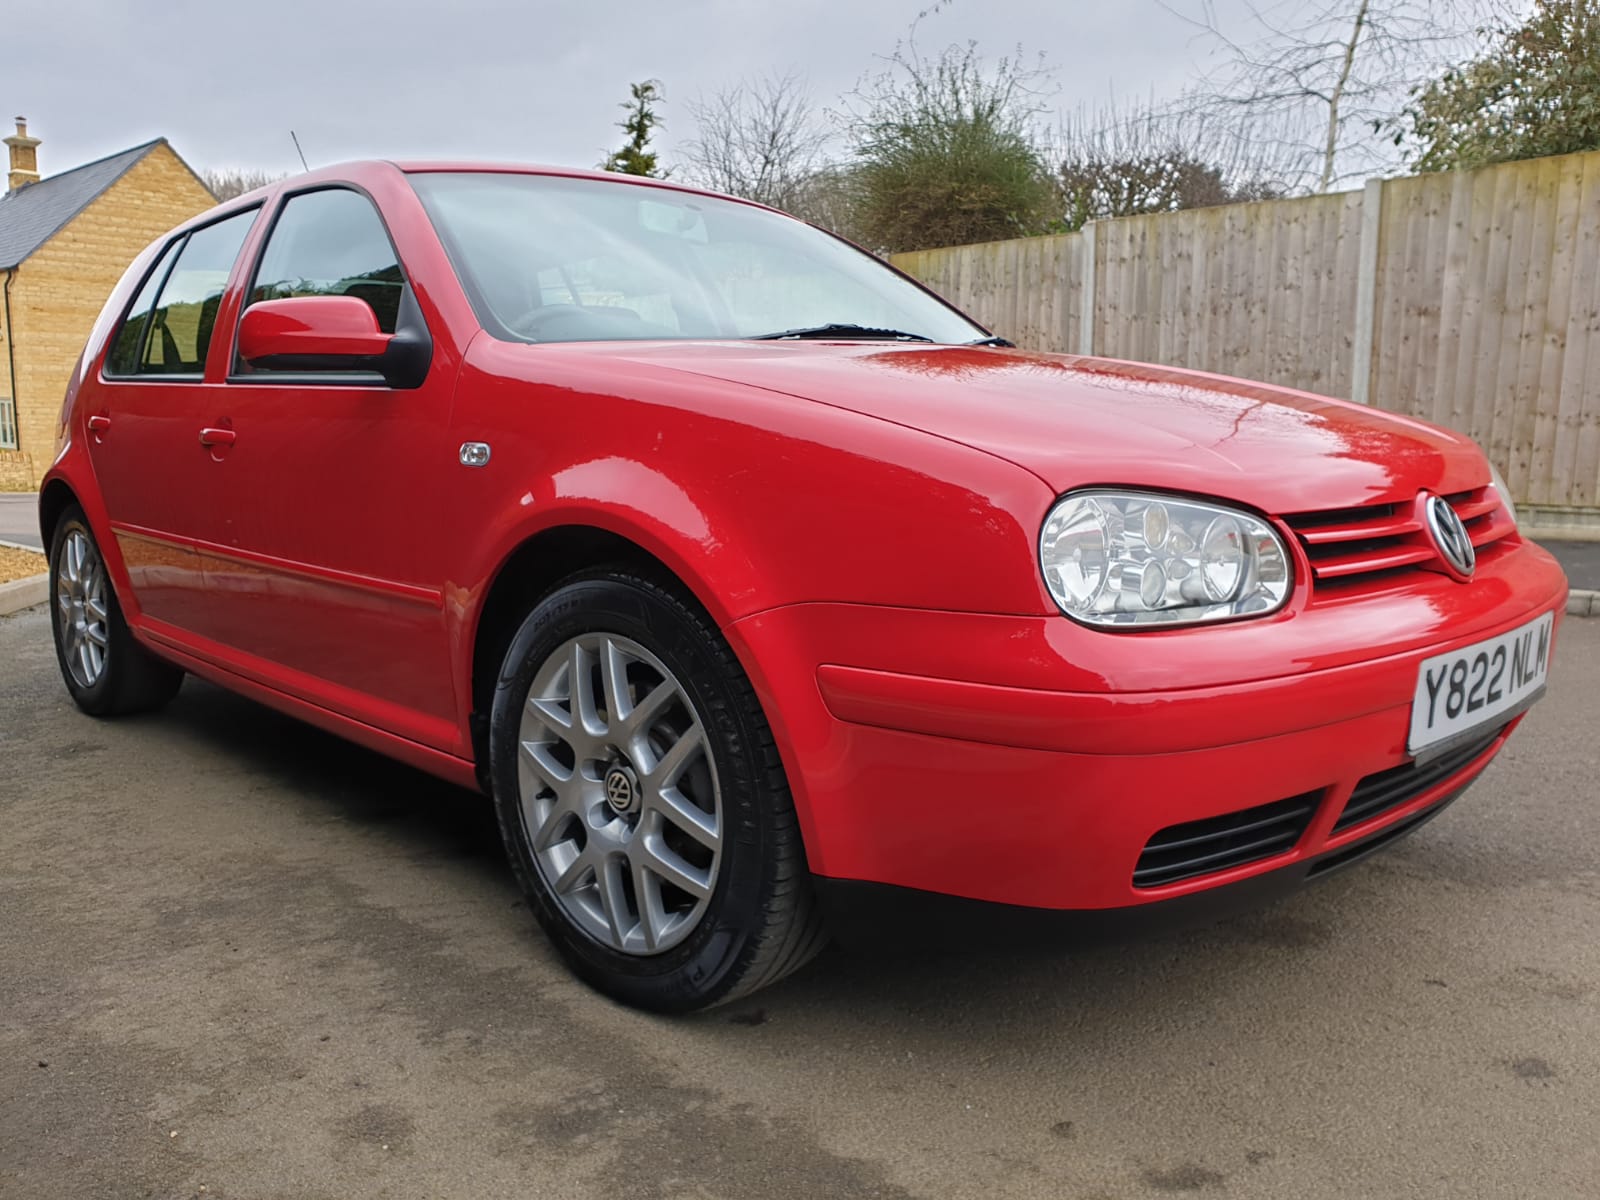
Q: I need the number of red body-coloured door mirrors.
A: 1